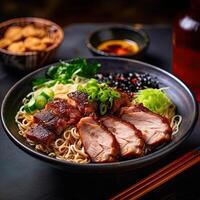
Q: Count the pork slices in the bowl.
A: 3